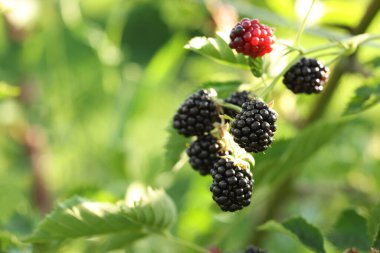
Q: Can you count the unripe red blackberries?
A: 1